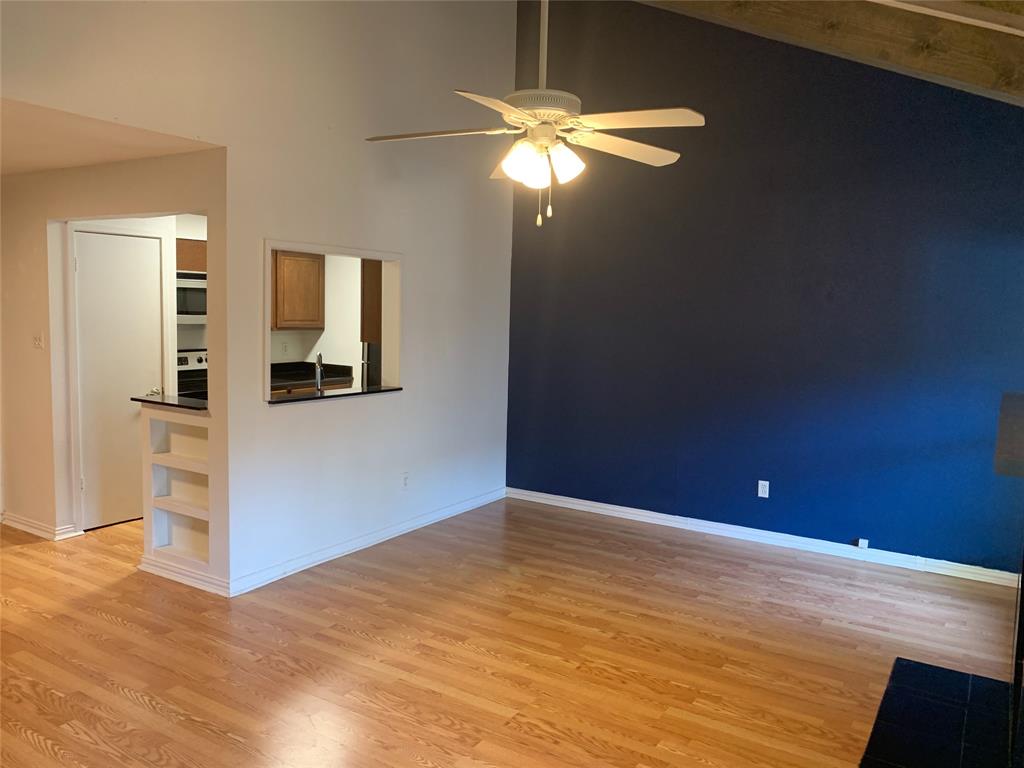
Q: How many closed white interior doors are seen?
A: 1